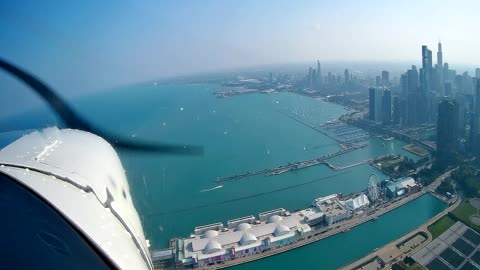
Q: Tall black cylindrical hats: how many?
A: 0